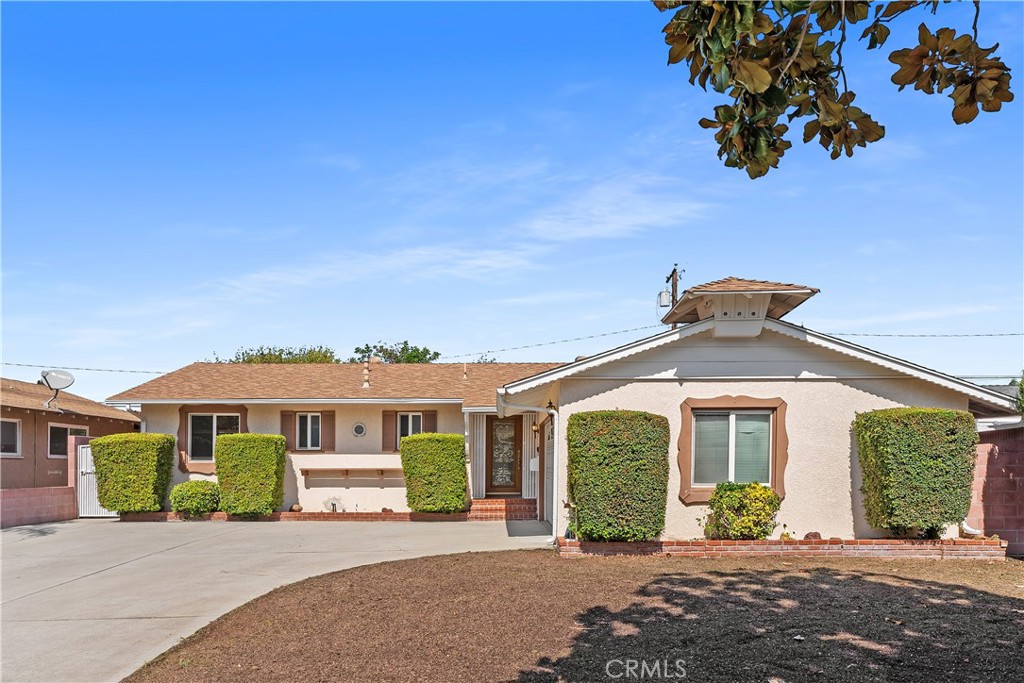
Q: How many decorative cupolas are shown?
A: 1